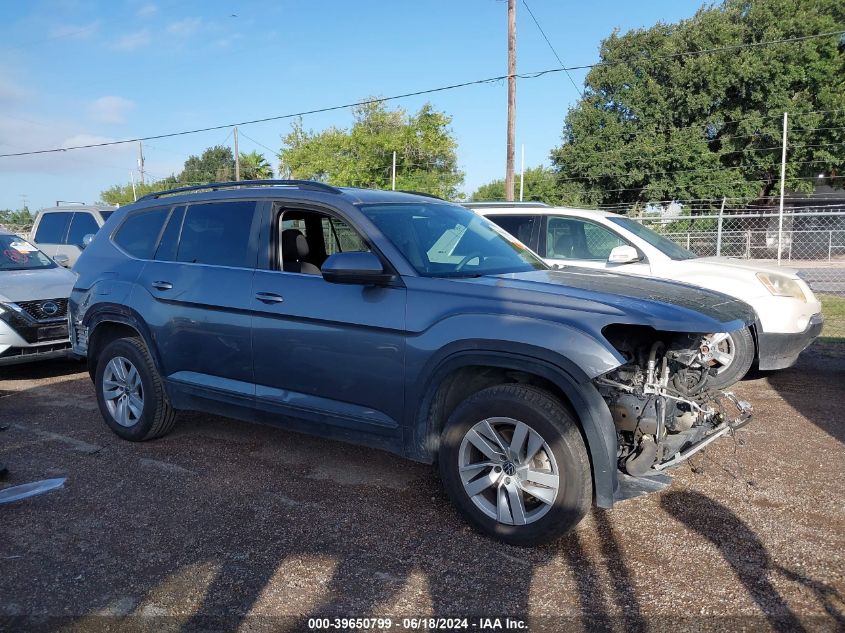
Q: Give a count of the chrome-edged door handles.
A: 2